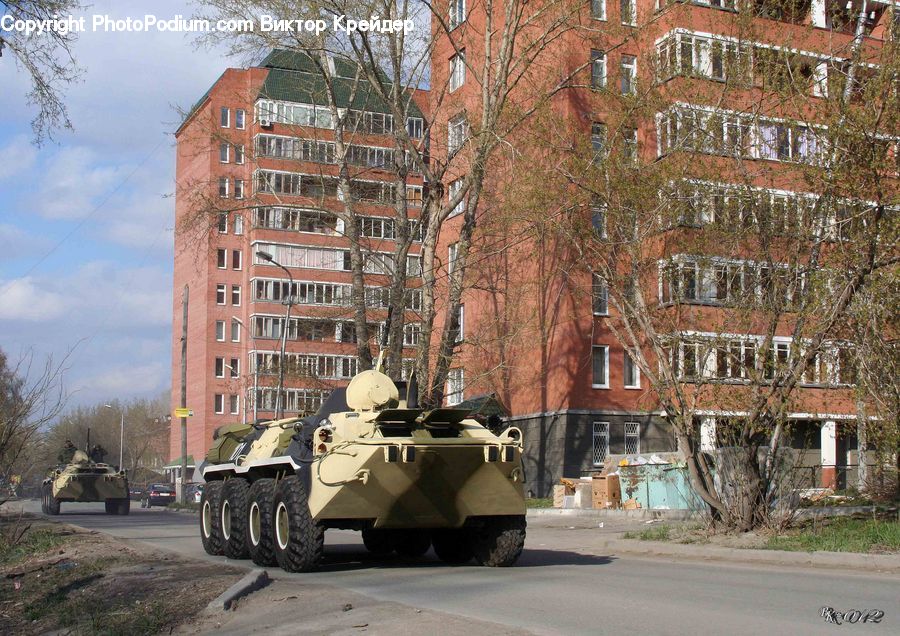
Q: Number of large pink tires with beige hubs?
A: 0